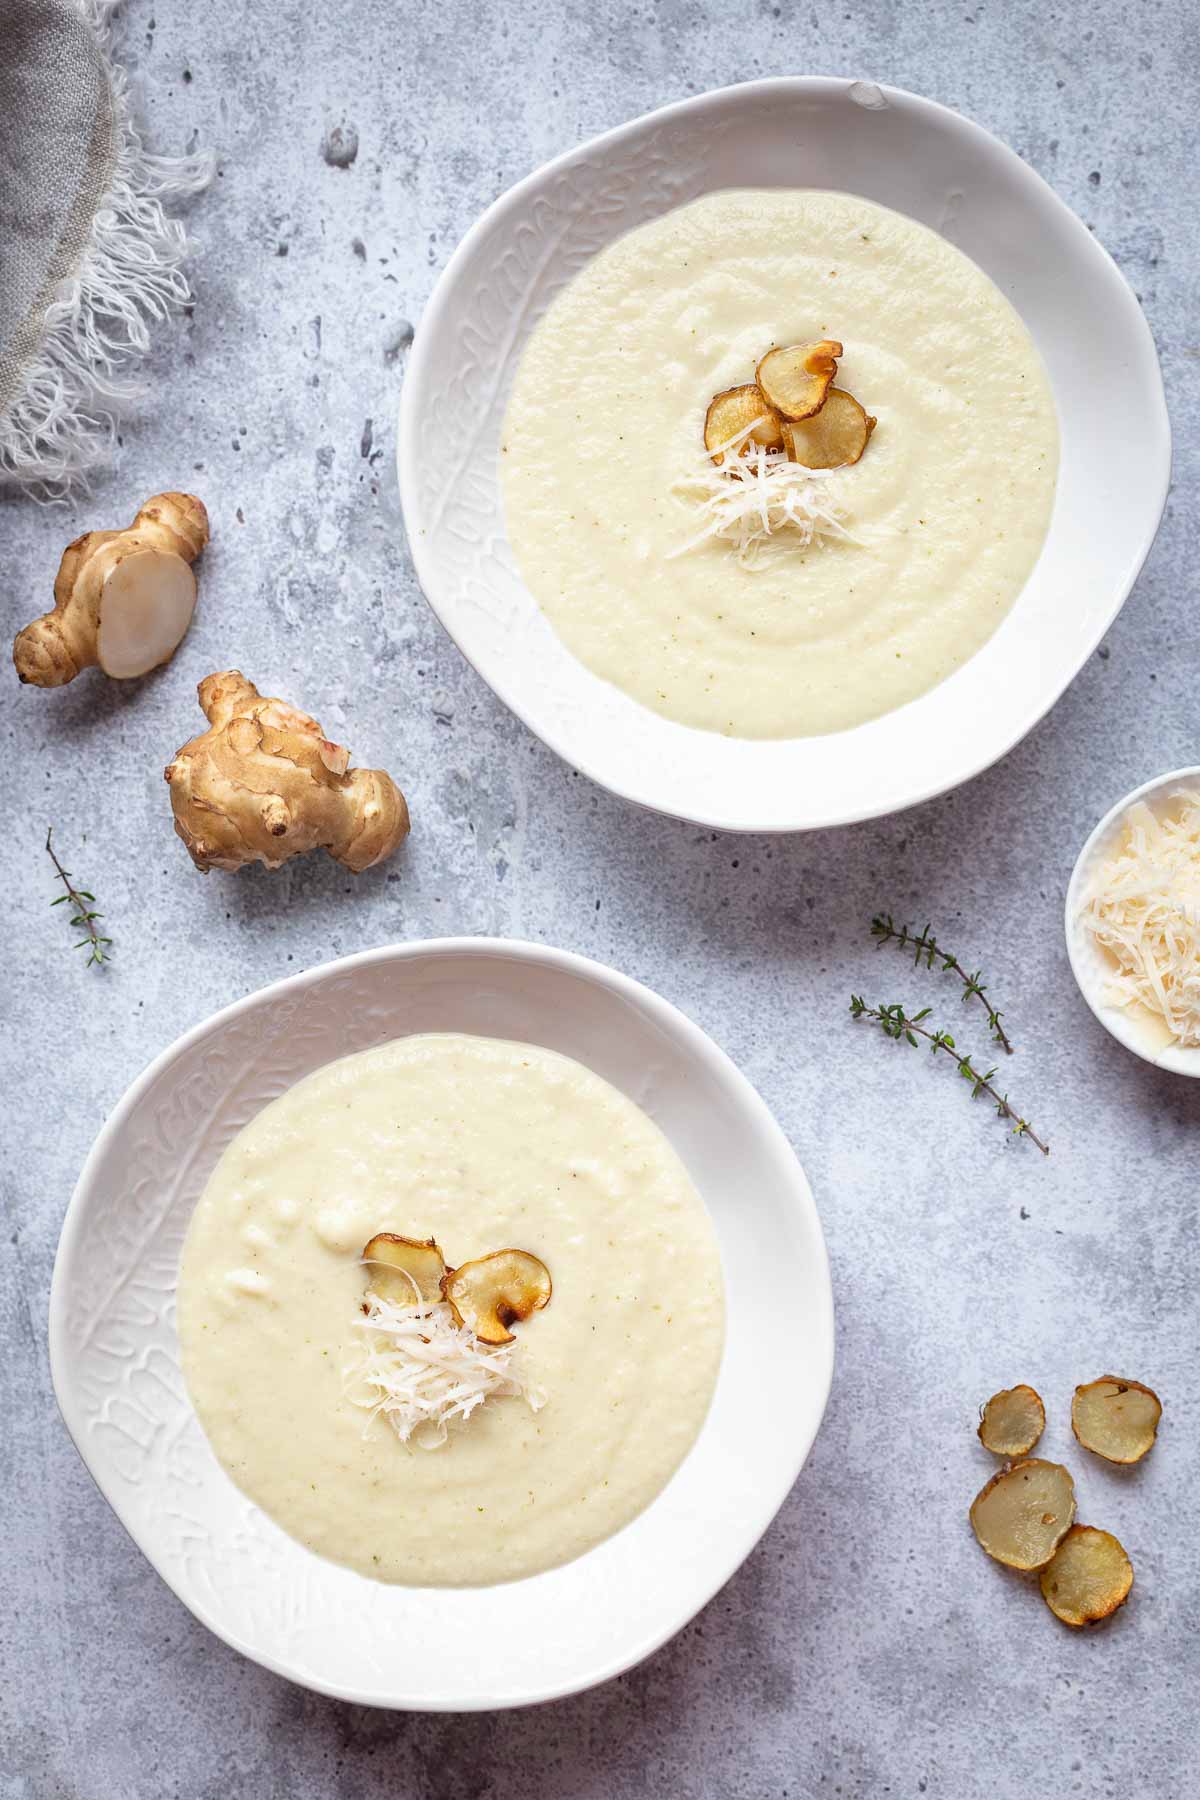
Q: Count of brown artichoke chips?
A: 9